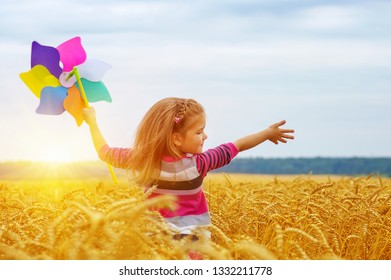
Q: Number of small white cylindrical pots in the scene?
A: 0